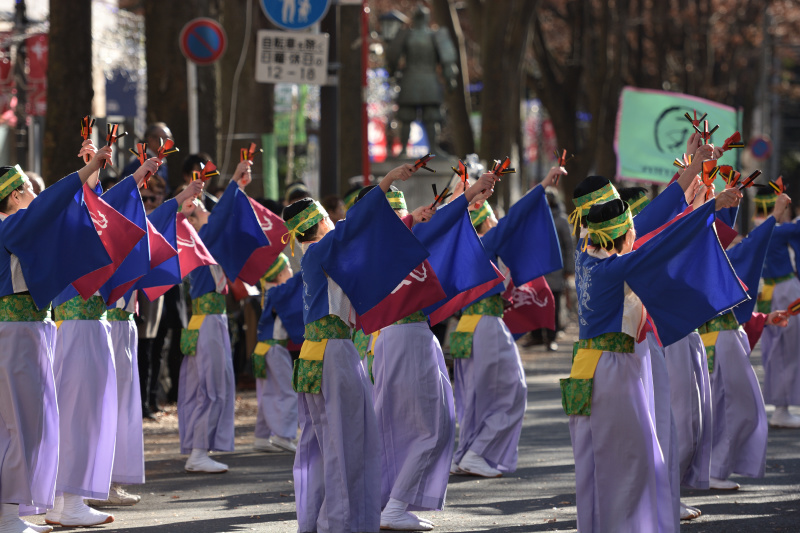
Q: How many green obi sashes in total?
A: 11